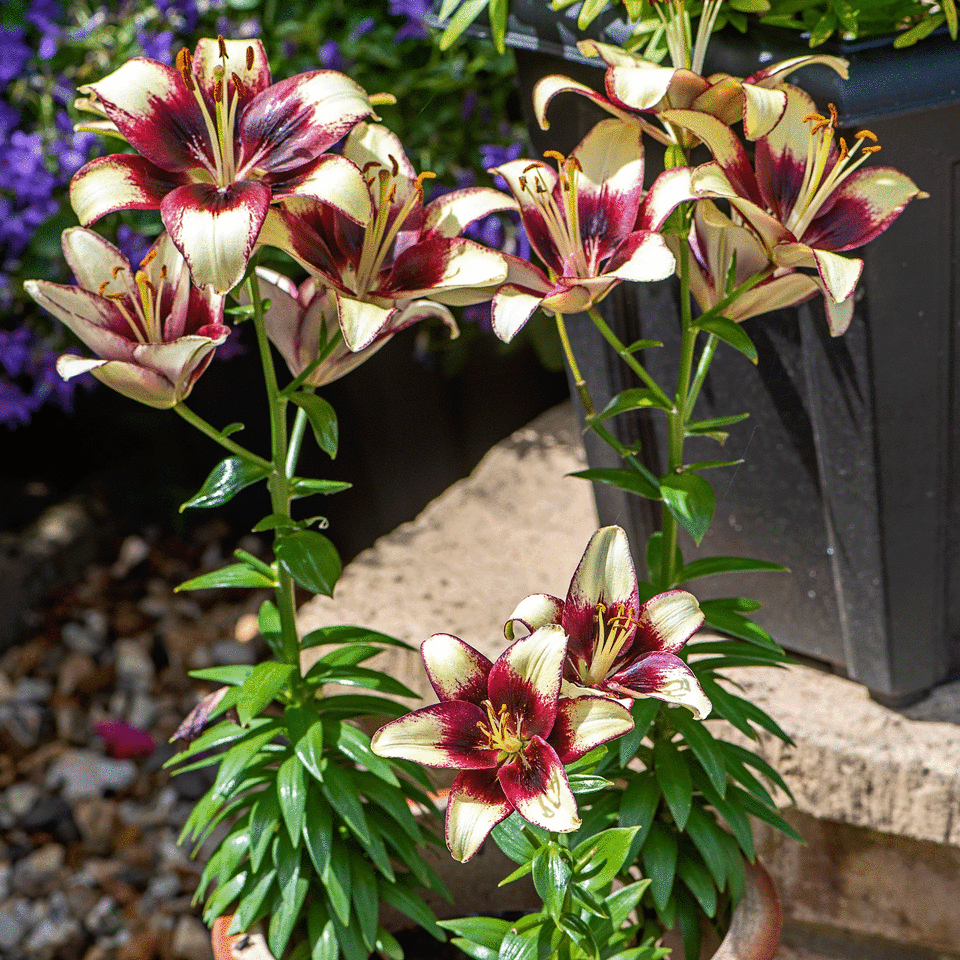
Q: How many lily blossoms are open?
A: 10